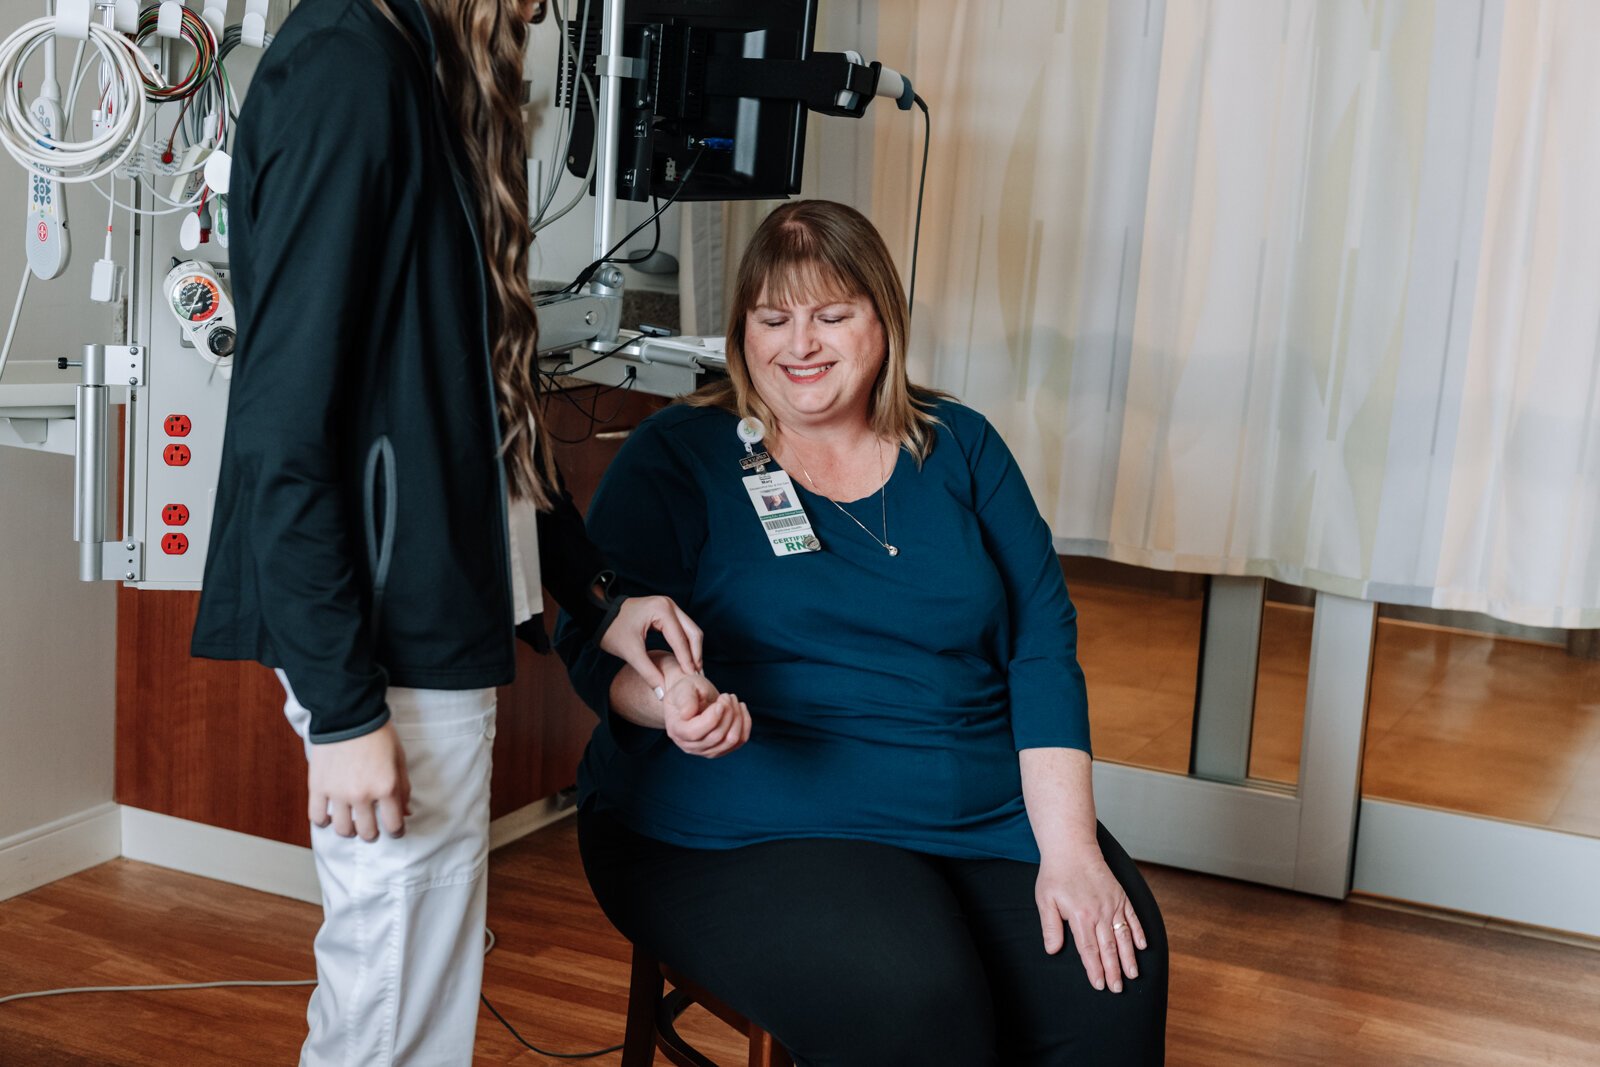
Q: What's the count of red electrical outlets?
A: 4